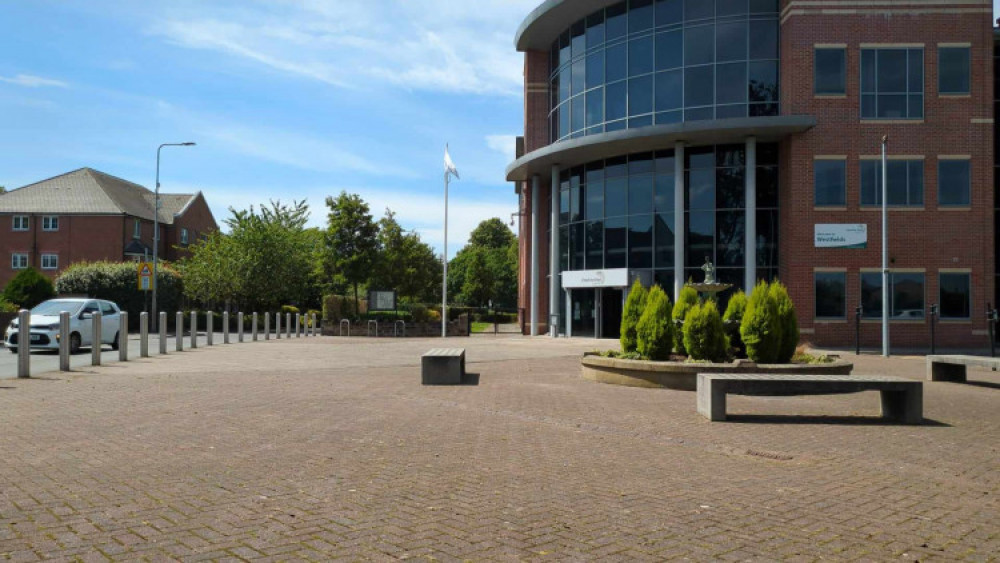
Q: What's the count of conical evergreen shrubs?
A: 7